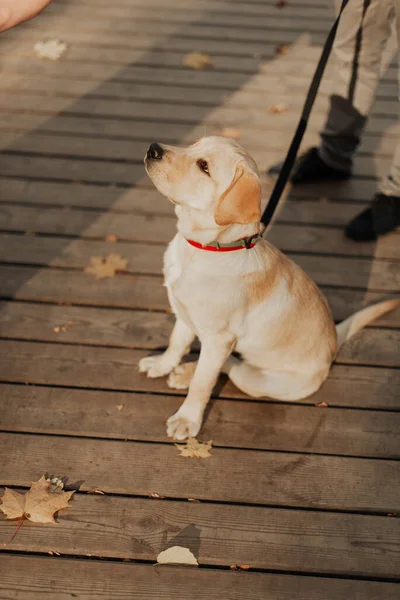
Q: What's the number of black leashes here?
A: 1